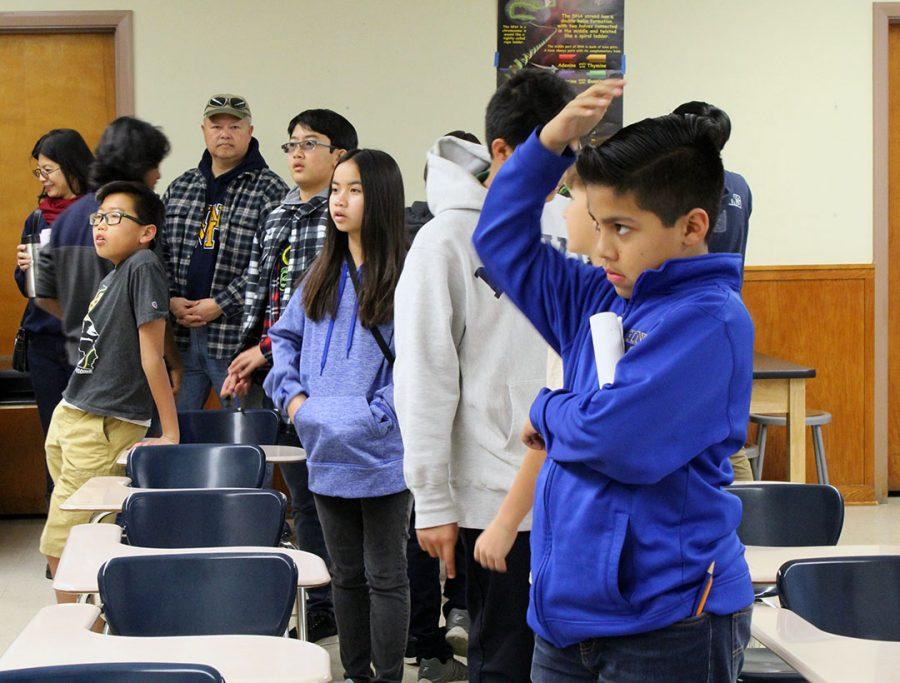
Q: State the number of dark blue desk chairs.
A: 7